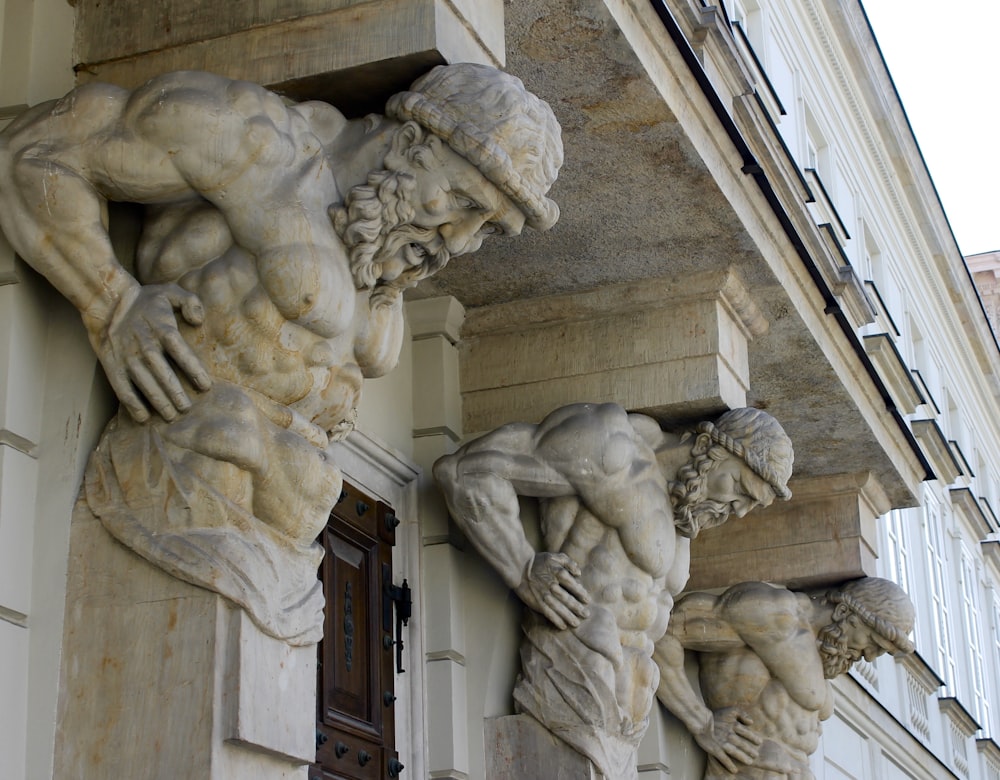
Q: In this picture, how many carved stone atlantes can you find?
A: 3